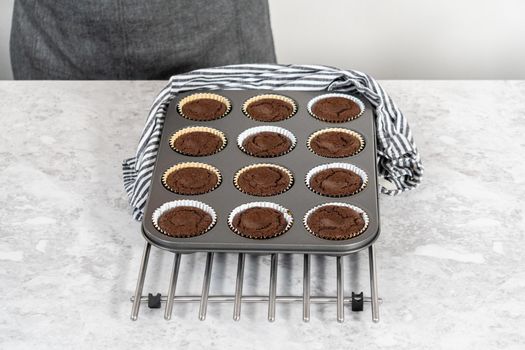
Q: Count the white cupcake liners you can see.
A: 6